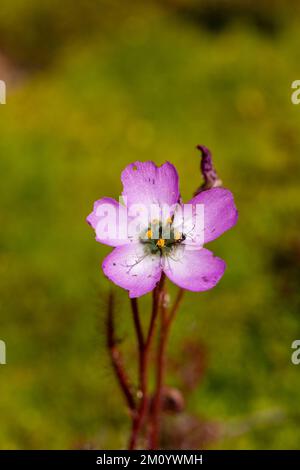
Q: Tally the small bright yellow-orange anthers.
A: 5